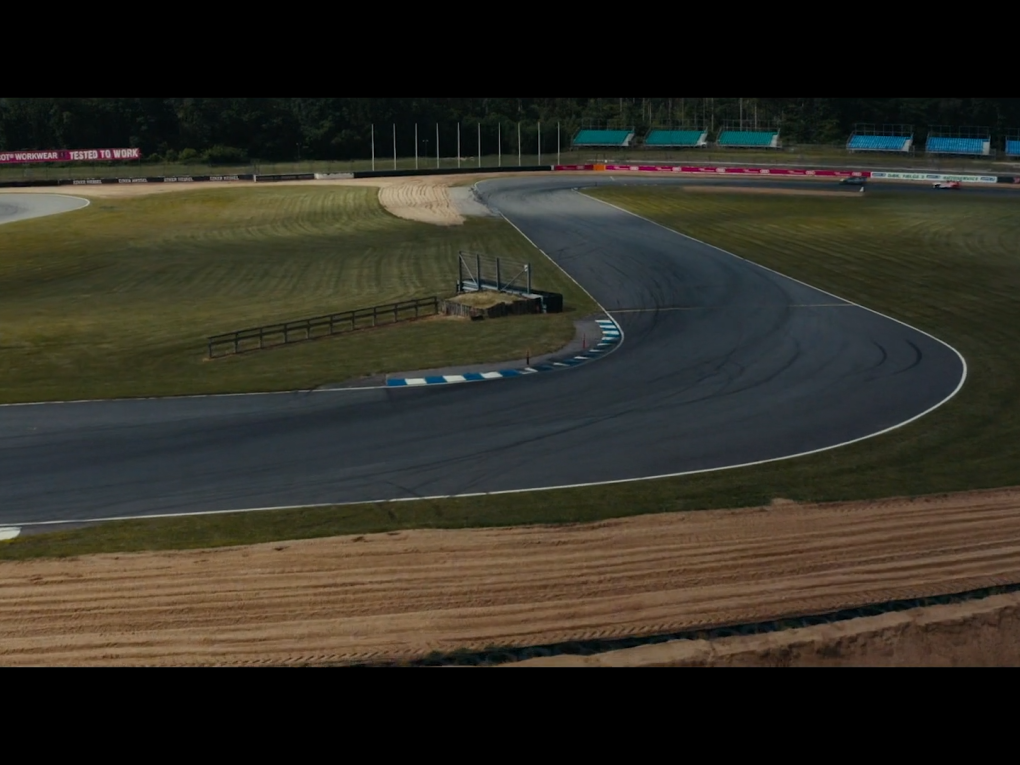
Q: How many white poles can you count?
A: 10